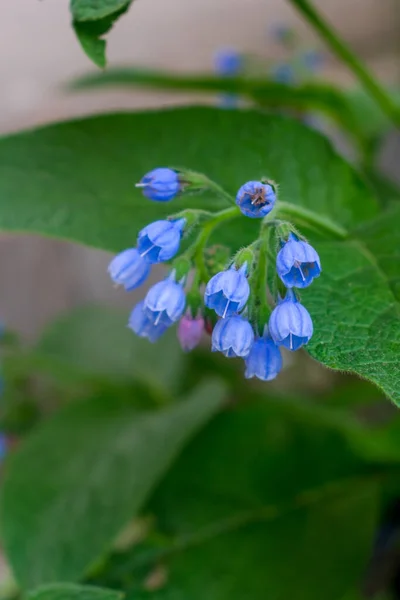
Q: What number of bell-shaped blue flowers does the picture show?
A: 11